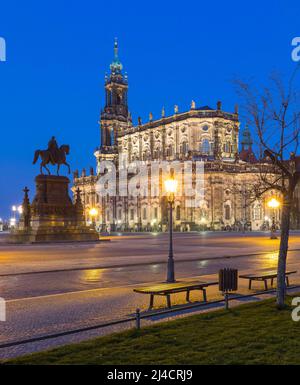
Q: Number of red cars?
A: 0